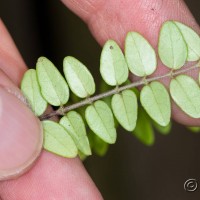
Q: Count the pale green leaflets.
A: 13